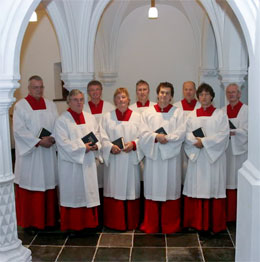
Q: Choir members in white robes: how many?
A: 9